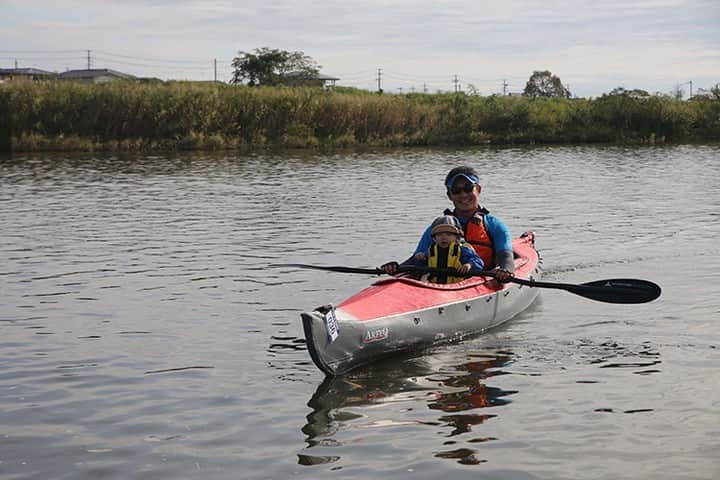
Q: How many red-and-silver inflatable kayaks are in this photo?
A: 1